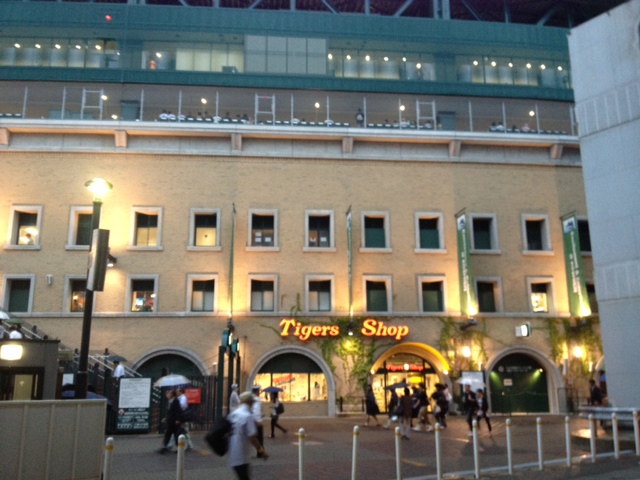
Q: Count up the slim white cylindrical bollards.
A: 13